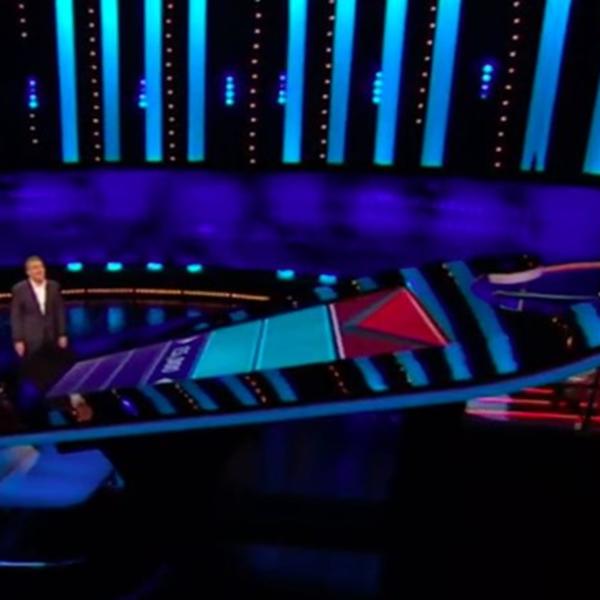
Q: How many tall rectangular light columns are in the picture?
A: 10